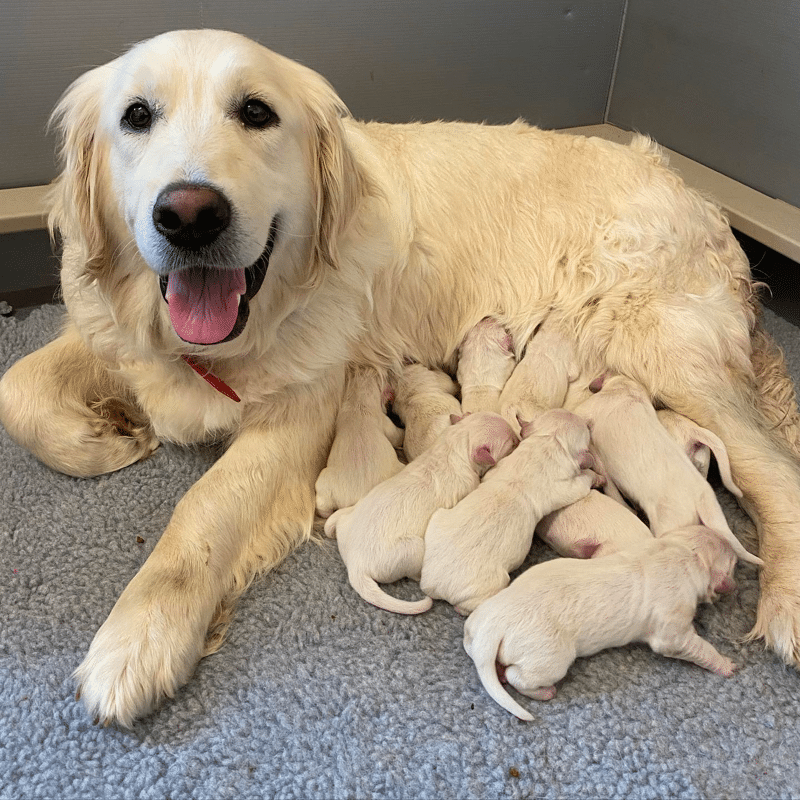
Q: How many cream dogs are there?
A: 11